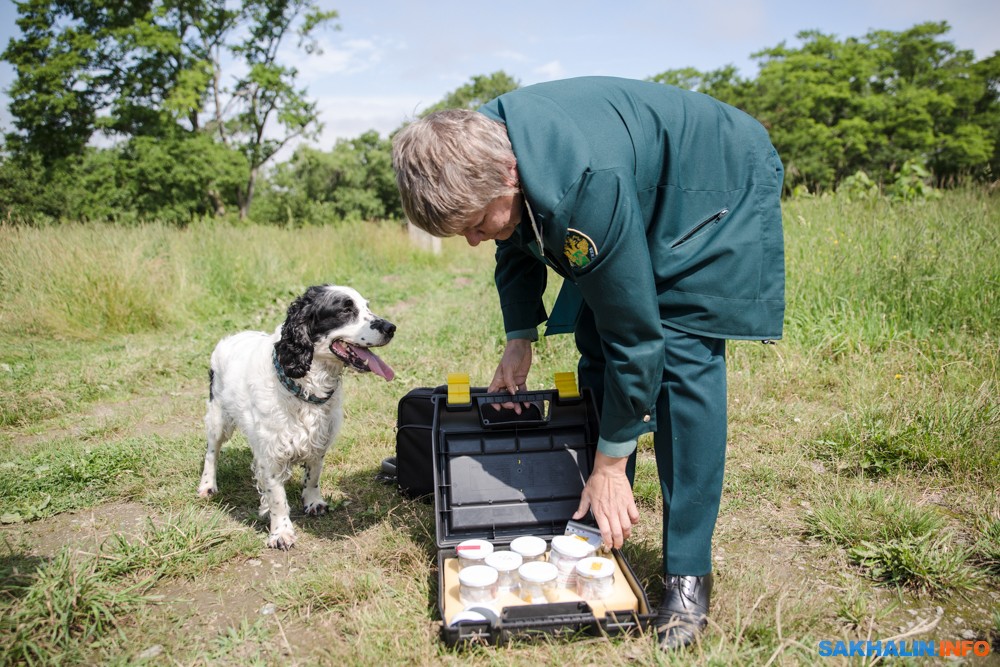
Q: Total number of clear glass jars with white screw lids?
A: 7